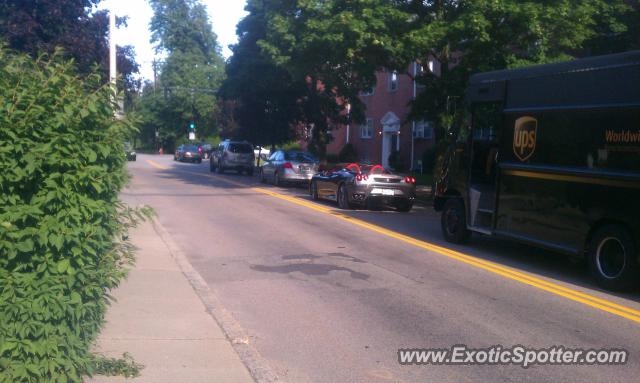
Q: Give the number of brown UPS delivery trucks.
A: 1